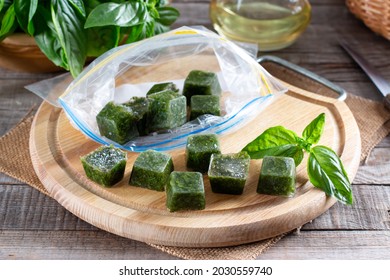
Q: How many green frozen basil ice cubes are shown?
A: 12